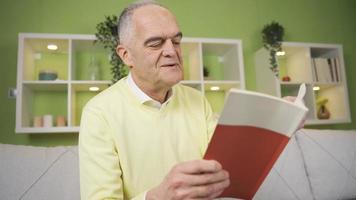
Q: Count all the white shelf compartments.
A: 12